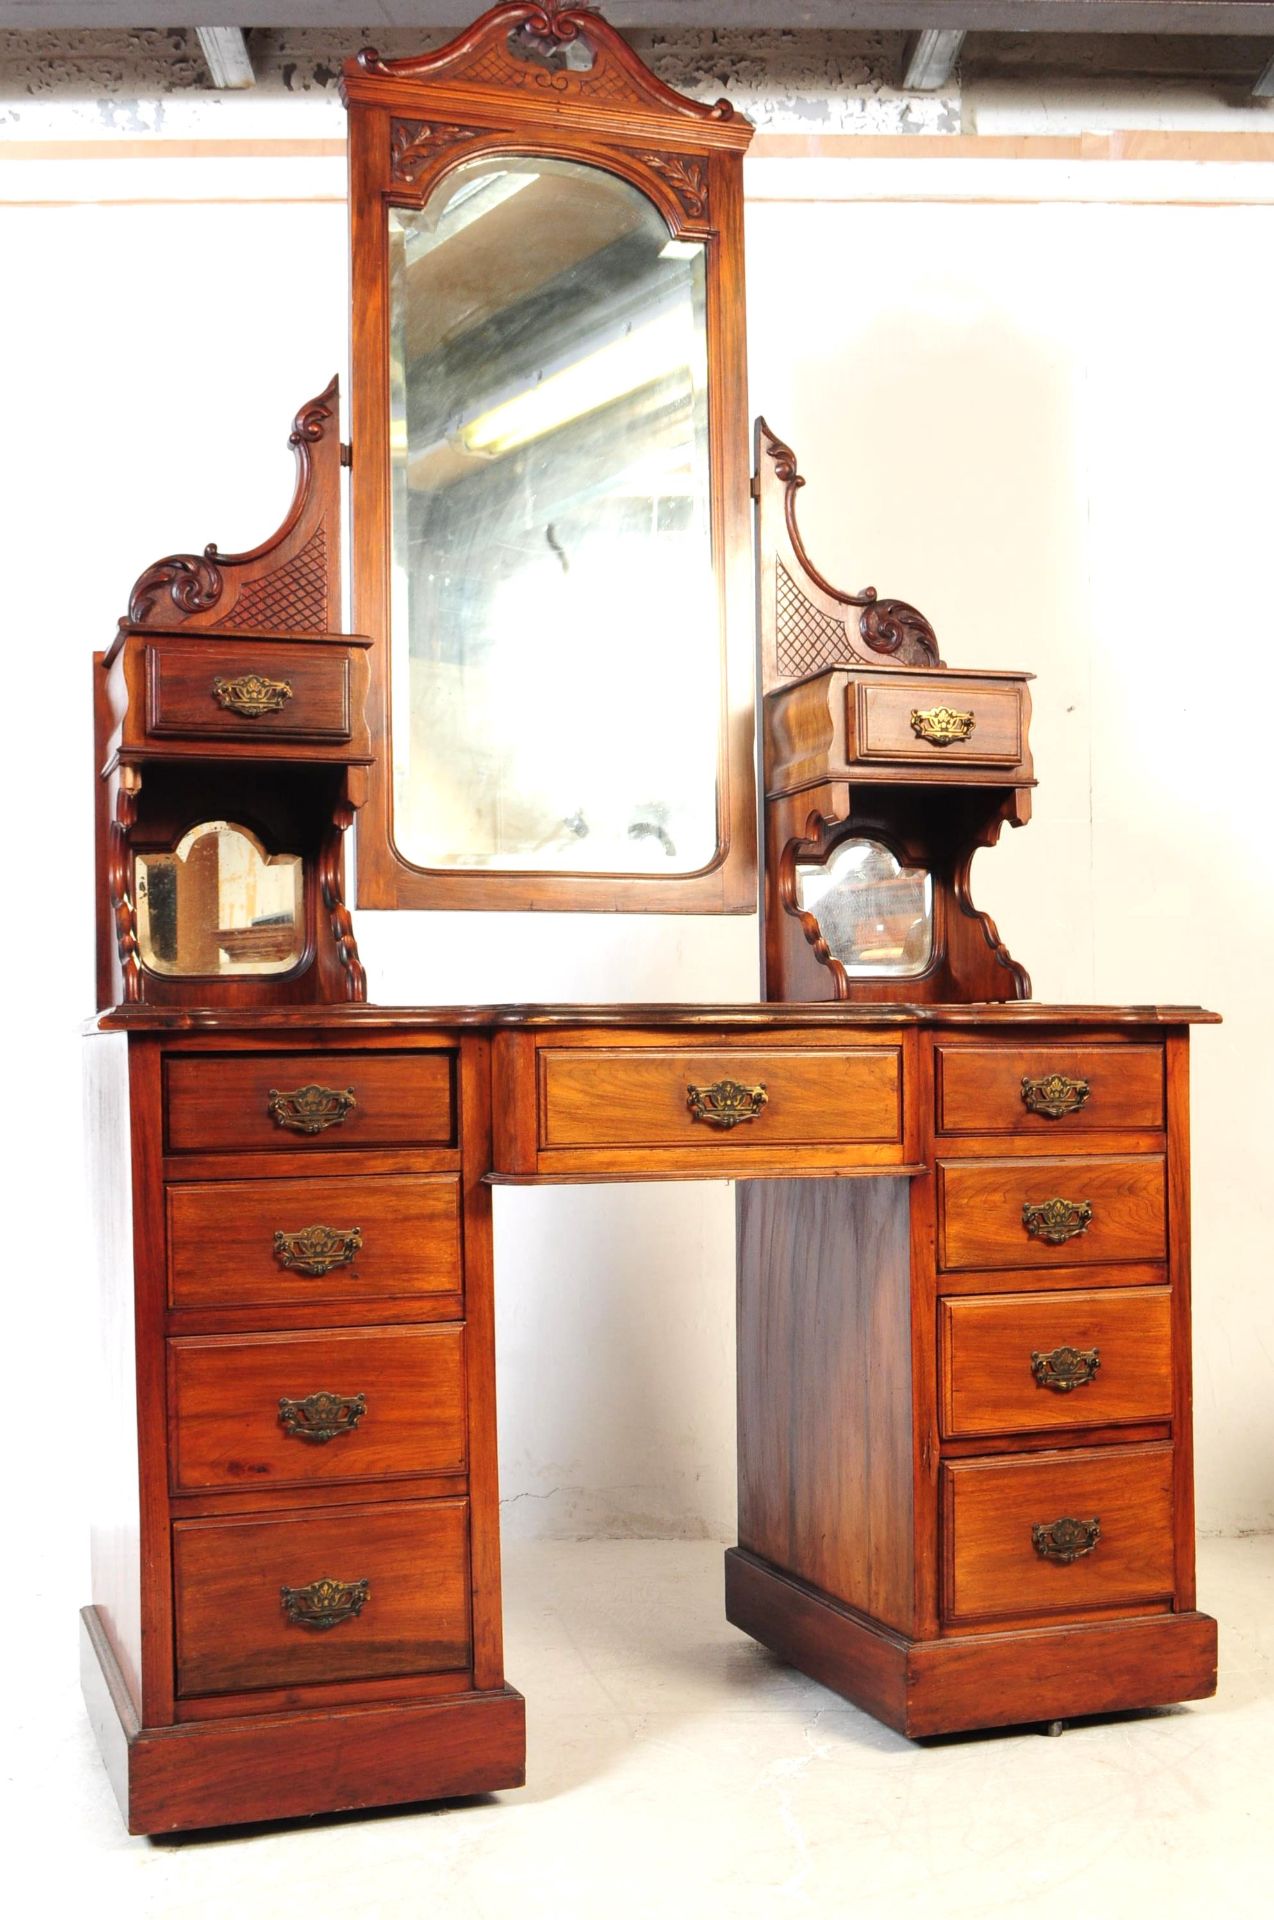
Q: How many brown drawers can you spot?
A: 11